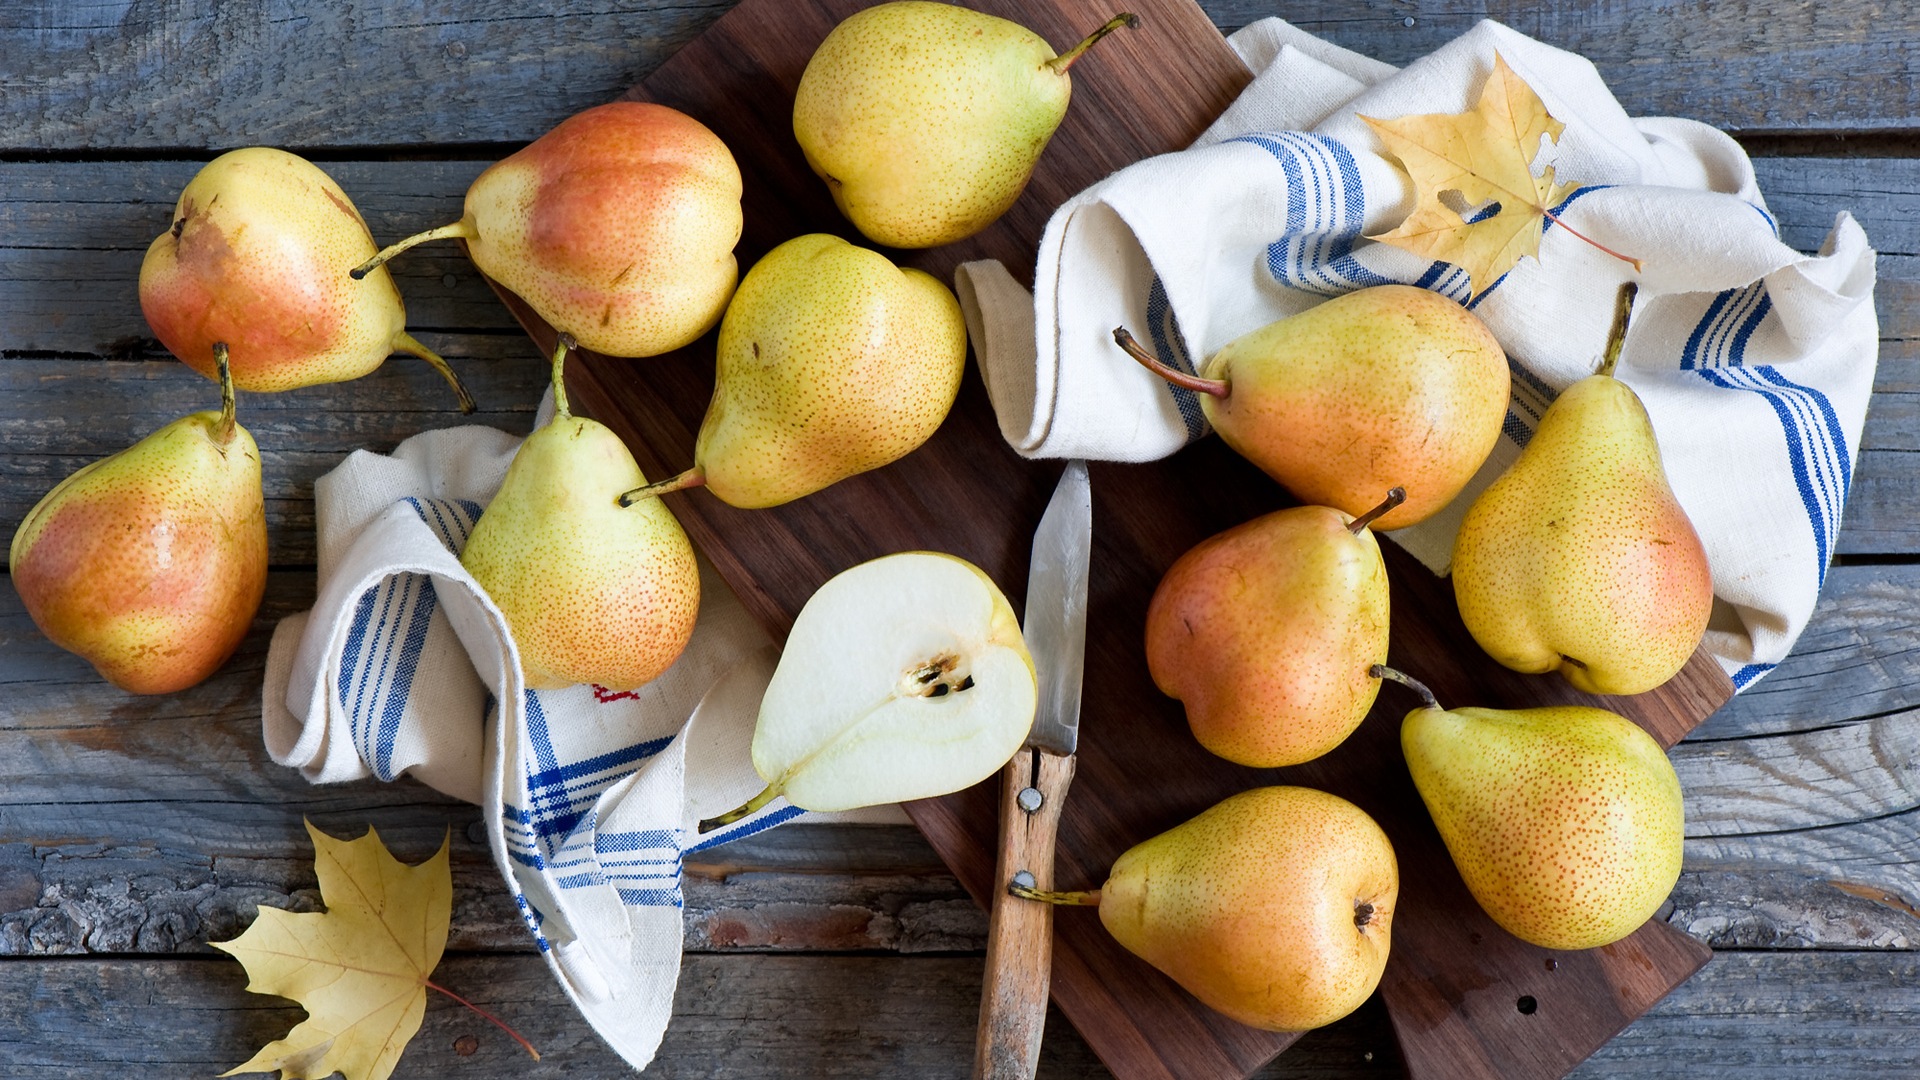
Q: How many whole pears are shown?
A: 11